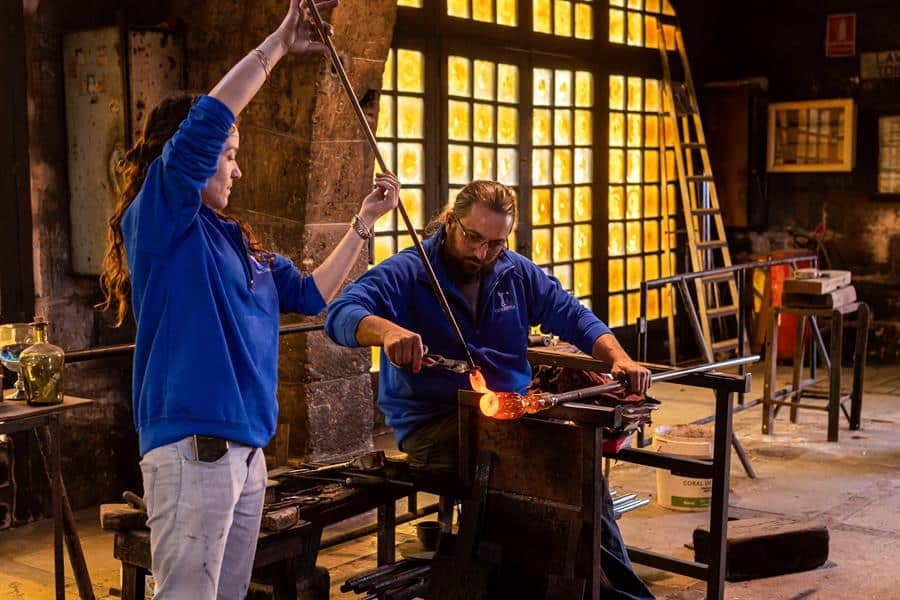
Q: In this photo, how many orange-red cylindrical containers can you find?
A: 1